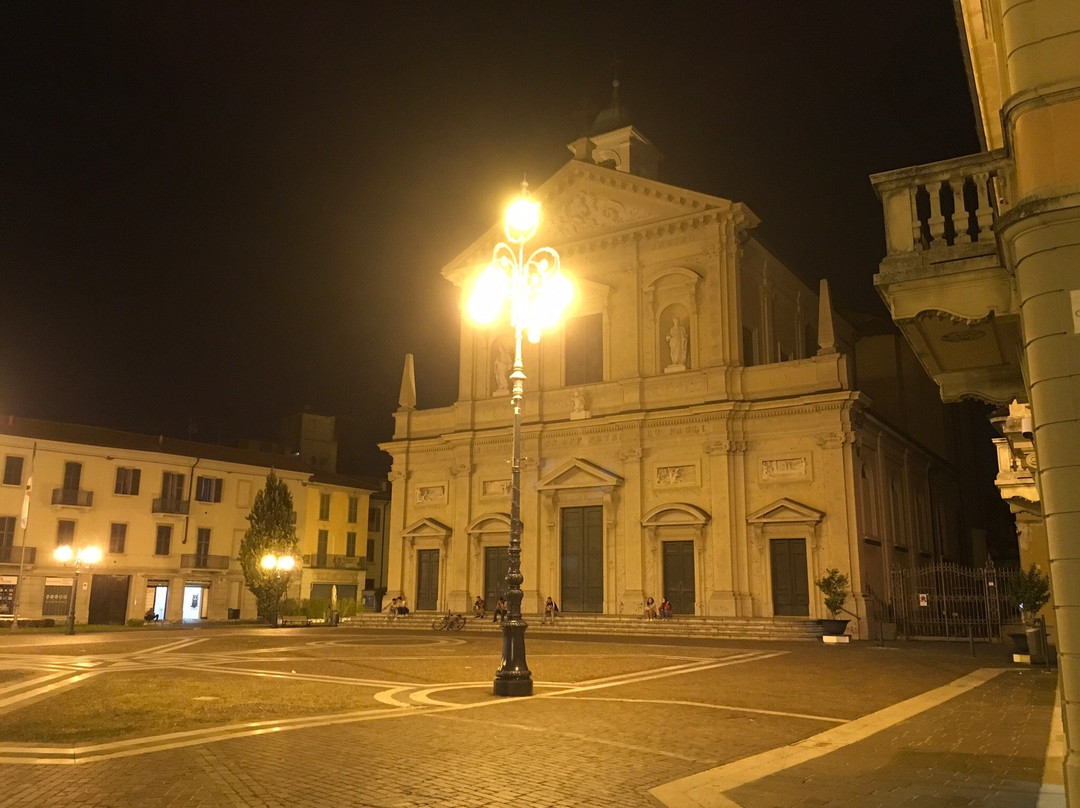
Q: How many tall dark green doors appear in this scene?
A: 5